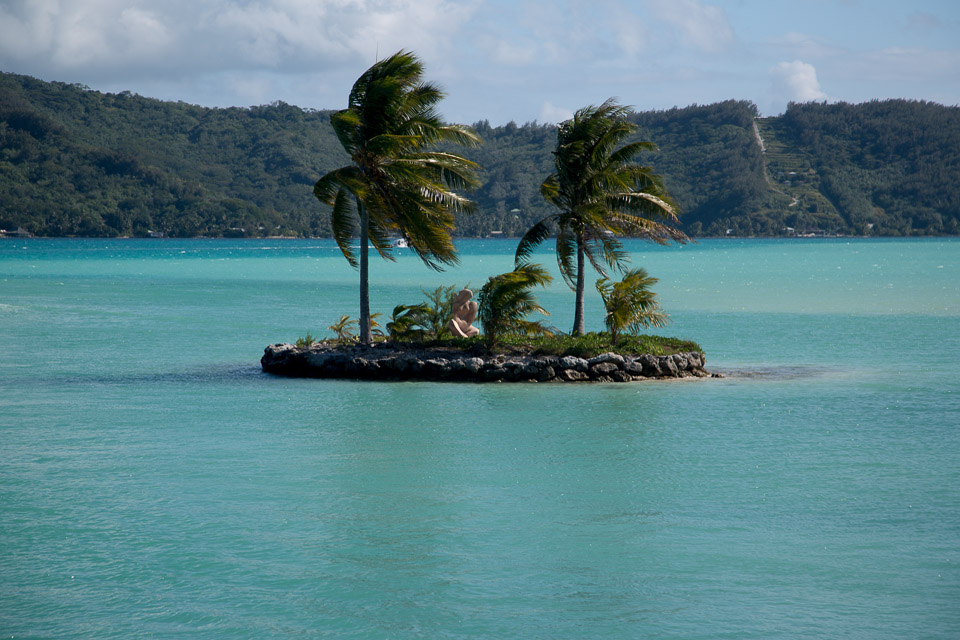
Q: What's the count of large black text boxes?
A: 0